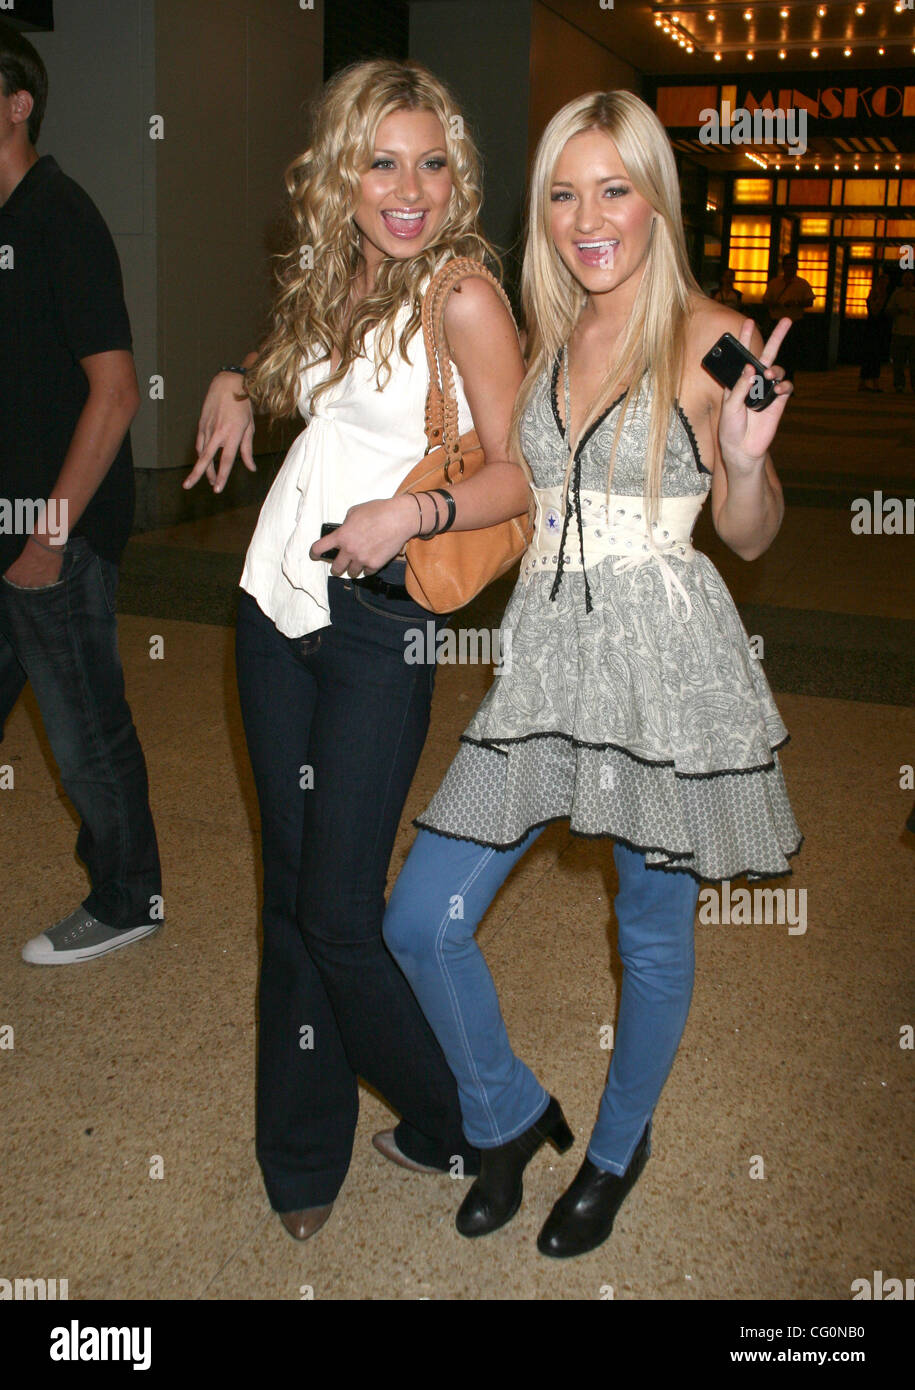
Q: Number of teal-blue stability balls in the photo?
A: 0